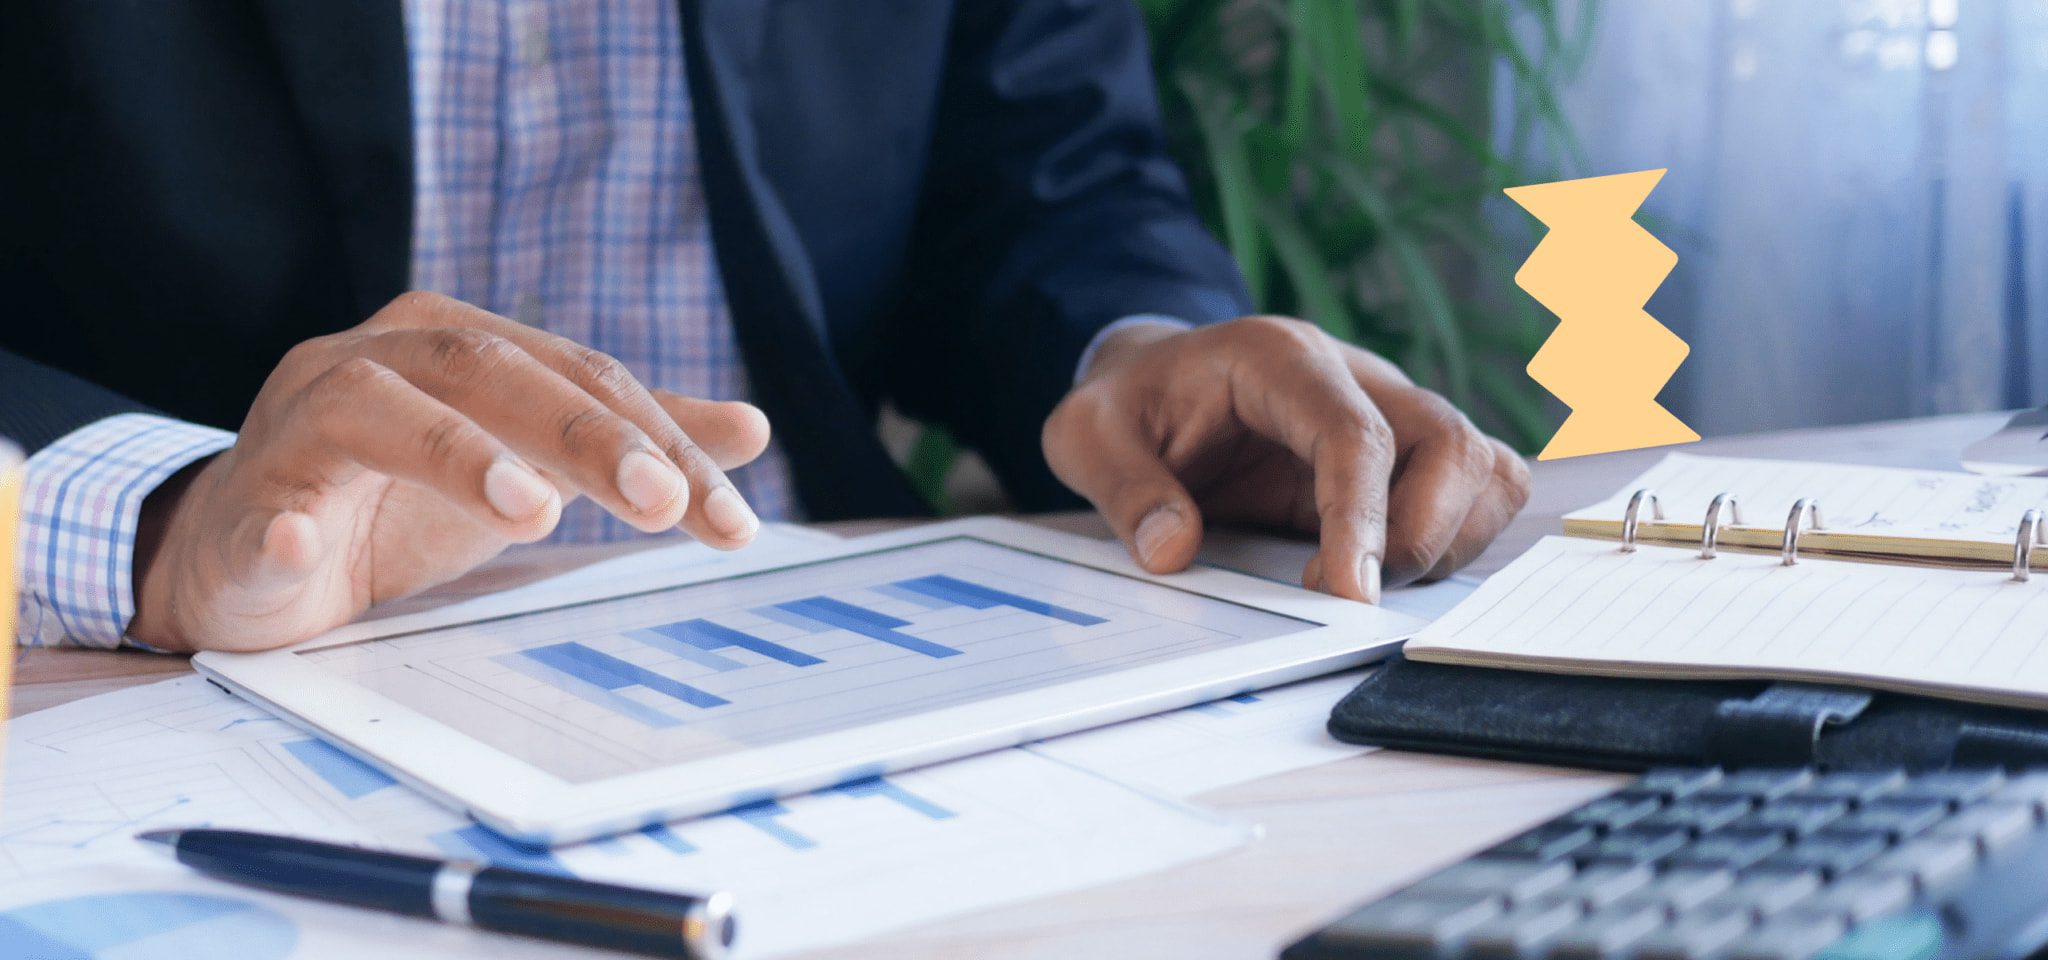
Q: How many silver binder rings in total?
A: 4